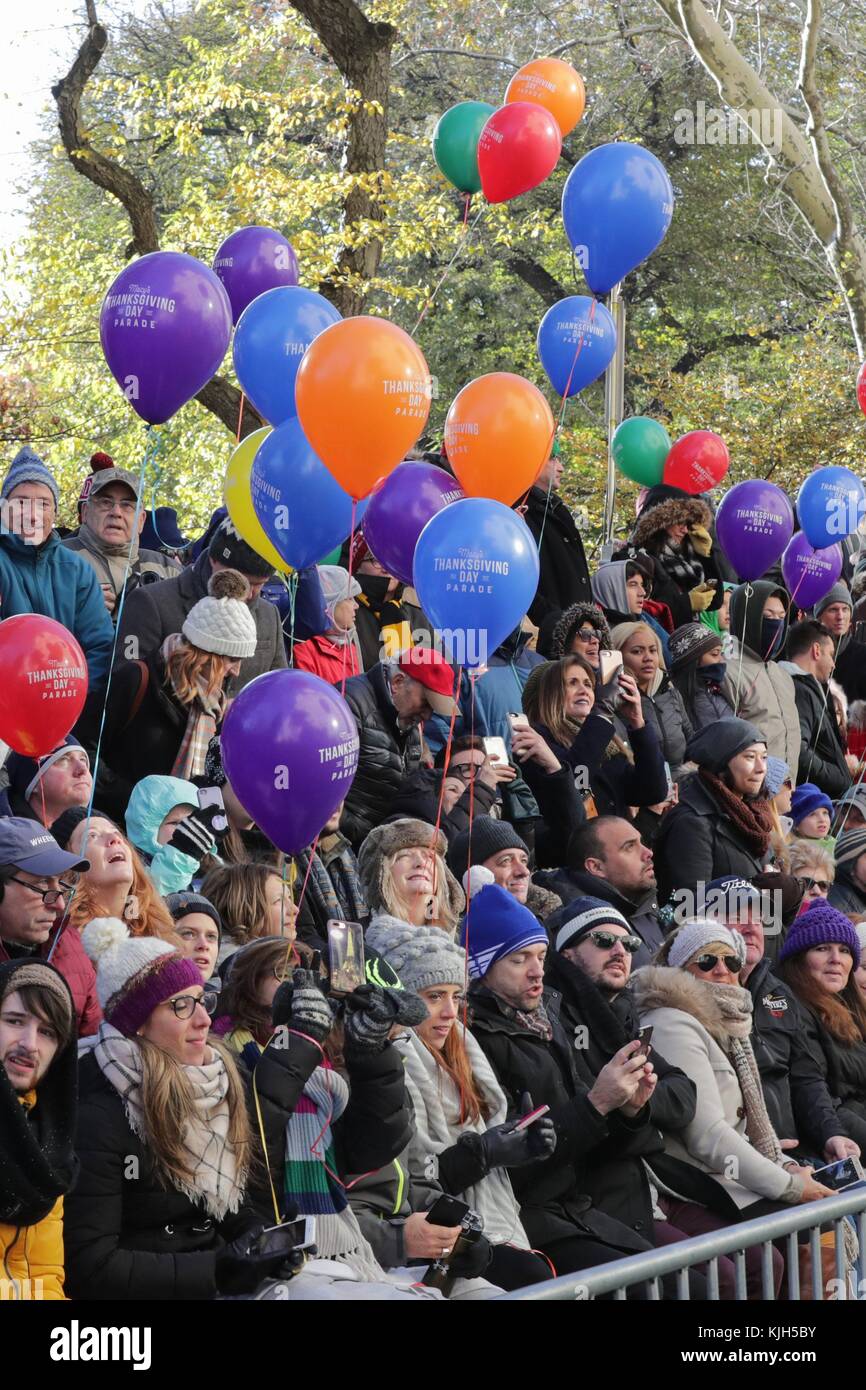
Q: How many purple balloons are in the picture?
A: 6